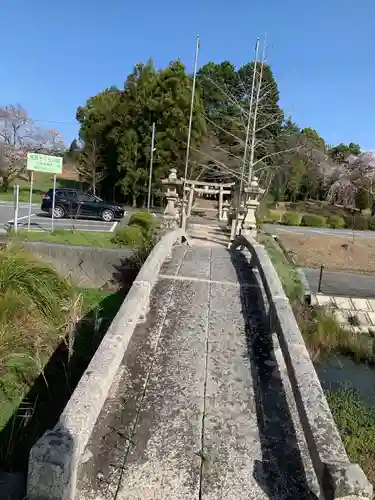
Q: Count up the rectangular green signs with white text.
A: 1